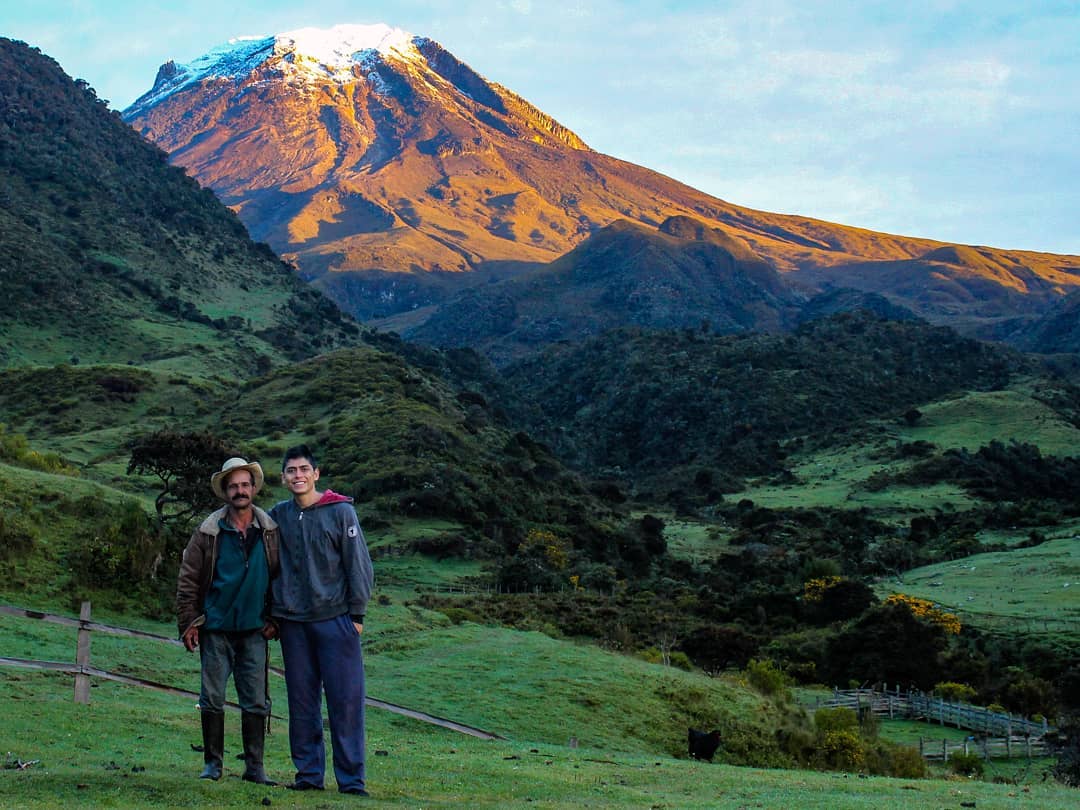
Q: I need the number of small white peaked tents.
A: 0